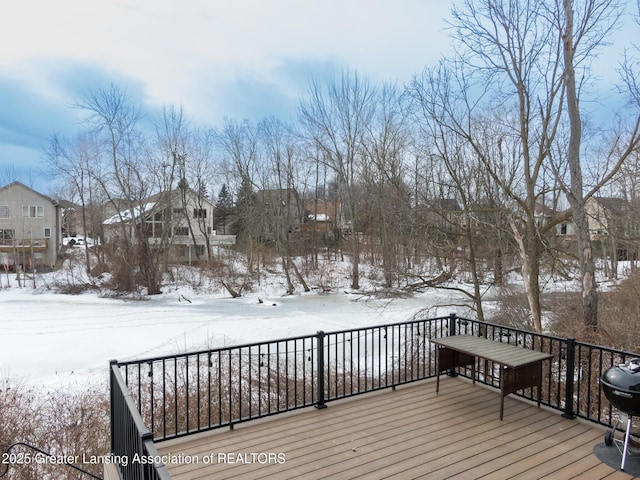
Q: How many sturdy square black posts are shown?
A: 5